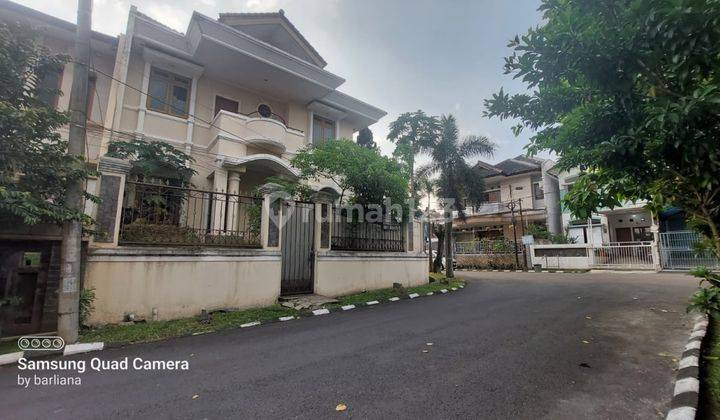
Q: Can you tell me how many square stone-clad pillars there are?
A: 4